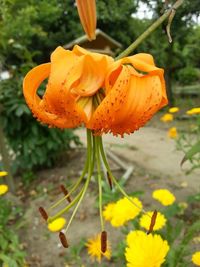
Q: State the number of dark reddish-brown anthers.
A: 6